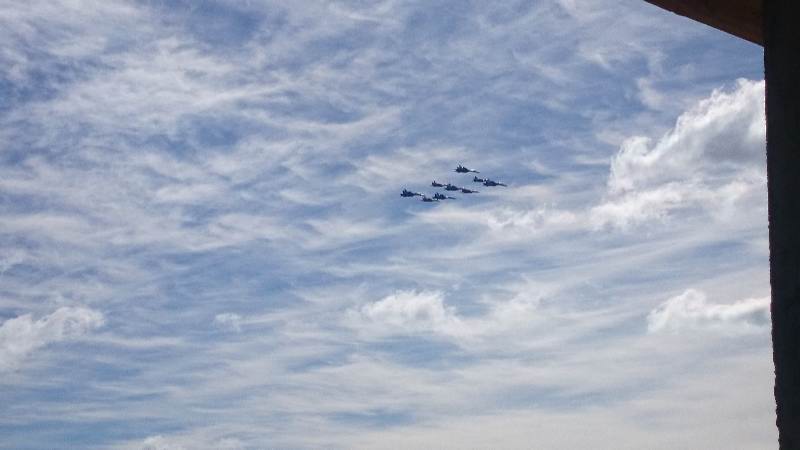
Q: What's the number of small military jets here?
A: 9